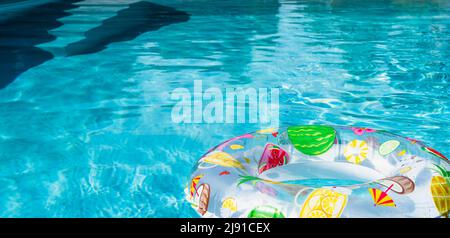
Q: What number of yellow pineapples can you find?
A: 1